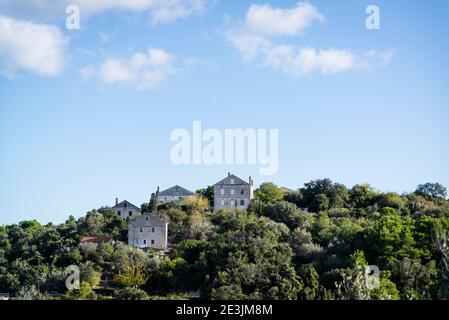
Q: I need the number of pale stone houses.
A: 4